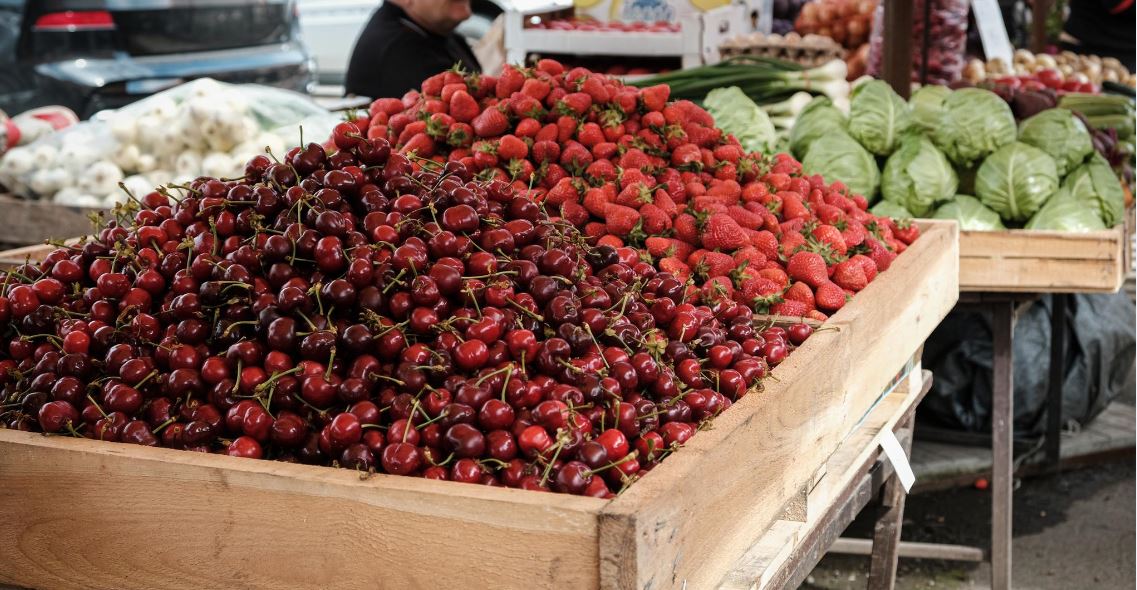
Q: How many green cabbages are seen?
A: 13